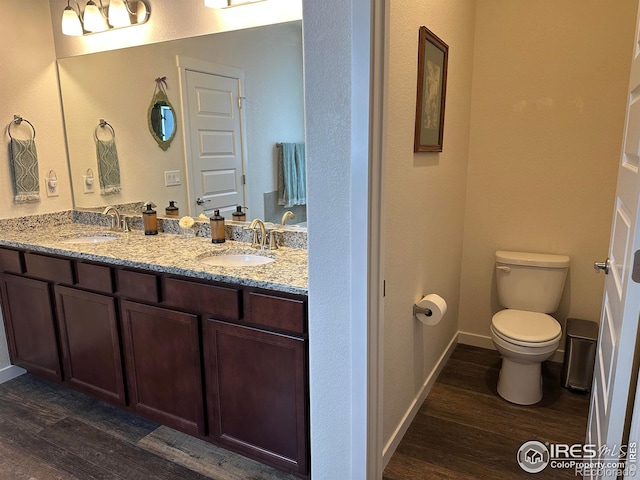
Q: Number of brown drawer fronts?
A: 6